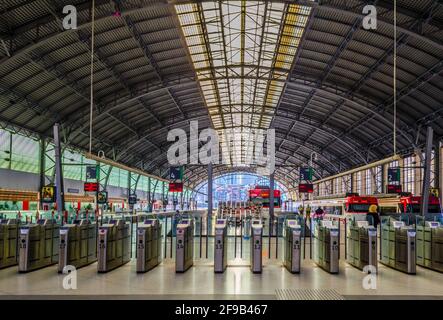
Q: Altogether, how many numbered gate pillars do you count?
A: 11